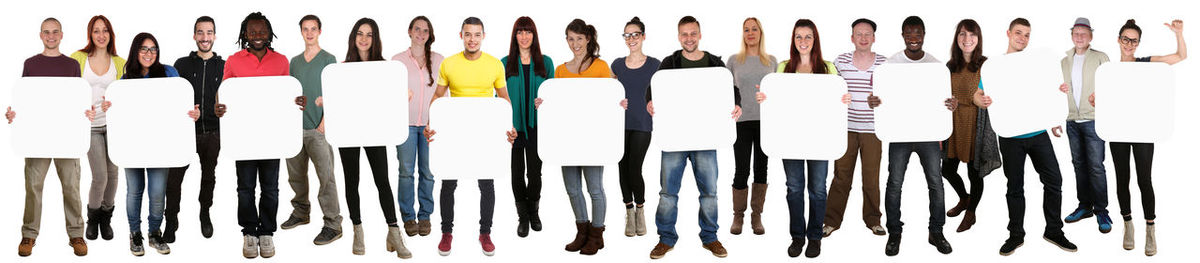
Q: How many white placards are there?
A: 11